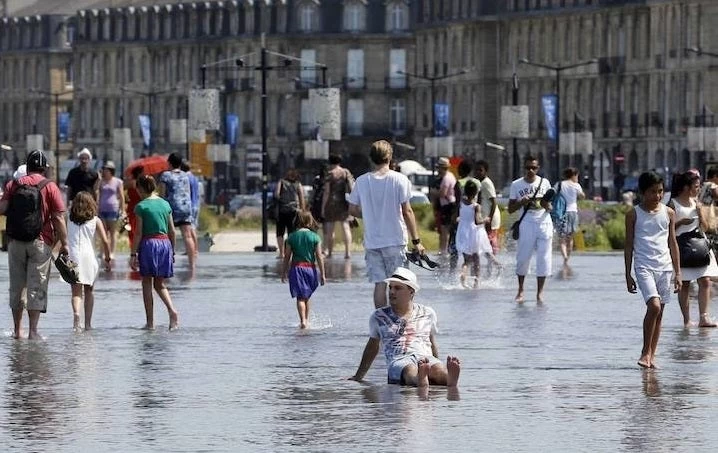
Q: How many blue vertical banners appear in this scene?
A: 5